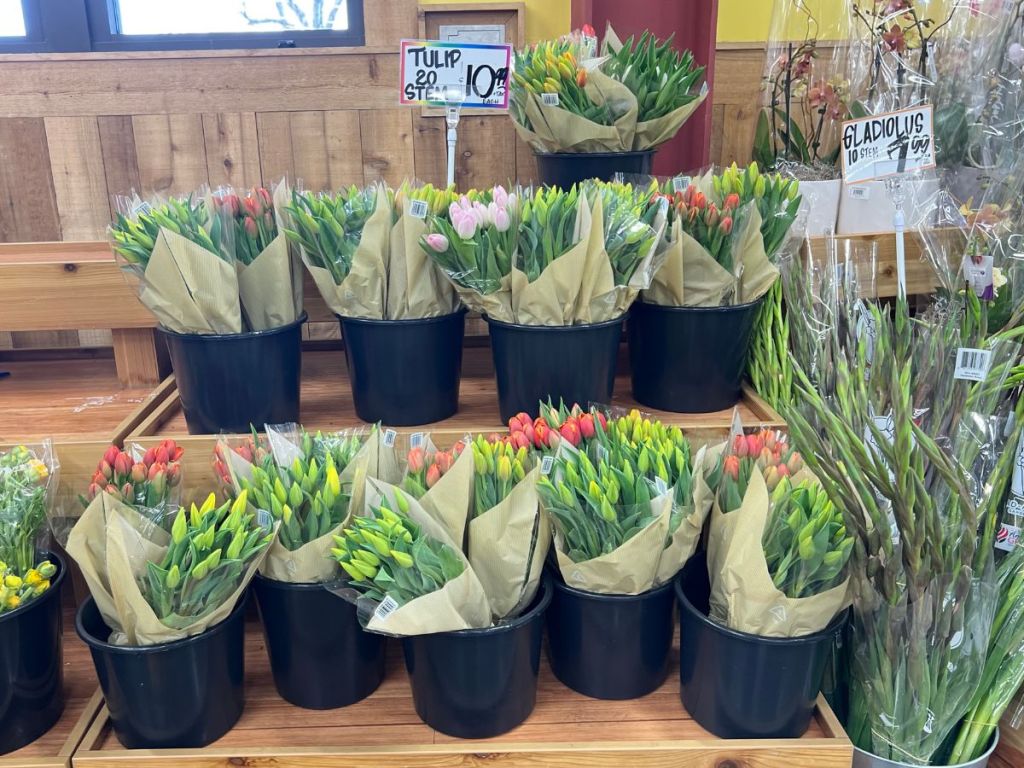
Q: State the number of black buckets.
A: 11